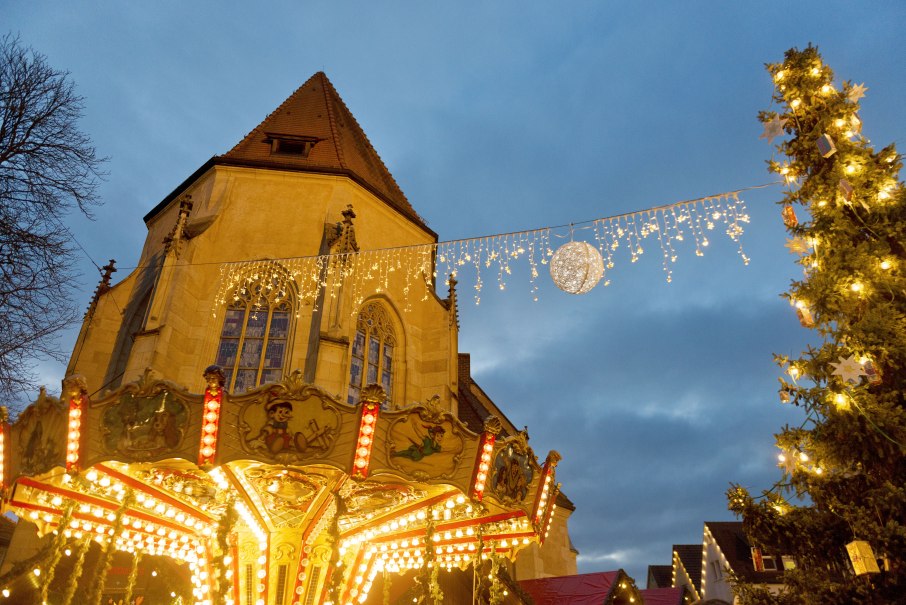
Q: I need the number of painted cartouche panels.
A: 5